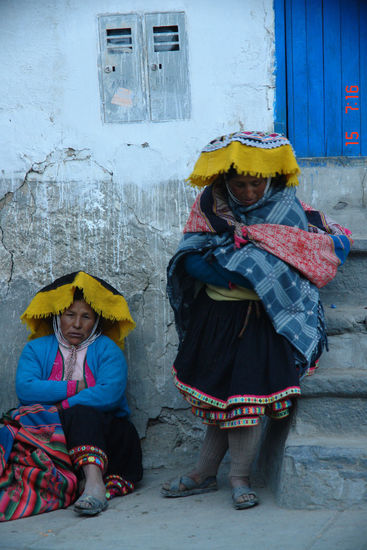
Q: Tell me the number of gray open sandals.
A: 3